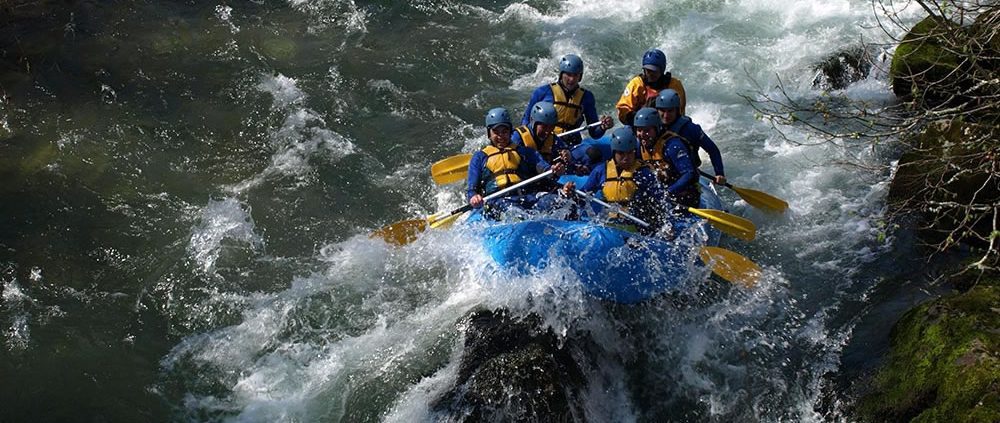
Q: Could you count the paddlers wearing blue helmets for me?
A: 7